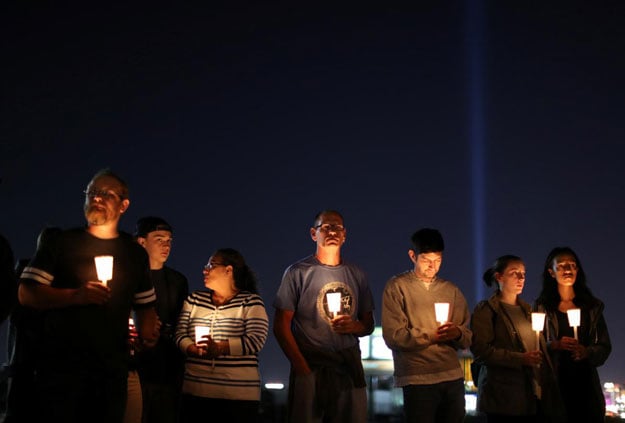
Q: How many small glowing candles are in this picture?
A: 6